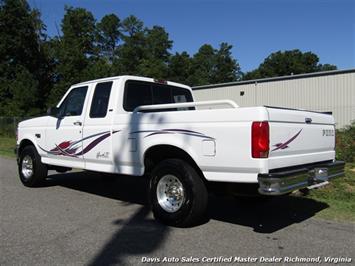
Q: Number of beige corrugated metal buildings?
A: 1